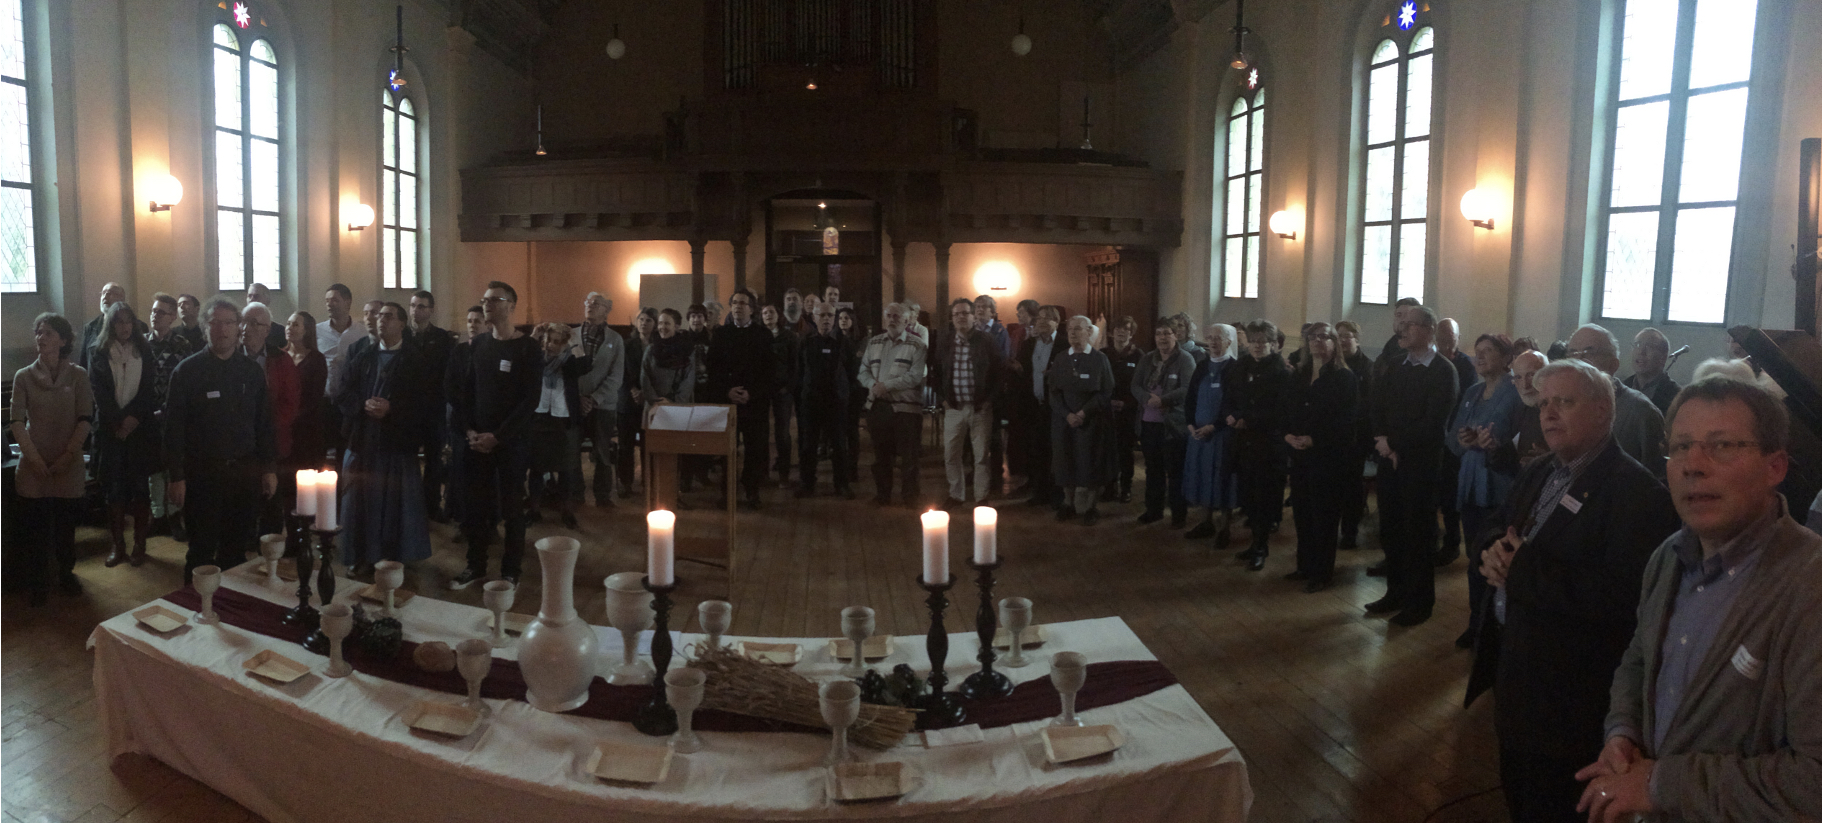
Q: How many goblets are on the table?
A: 13